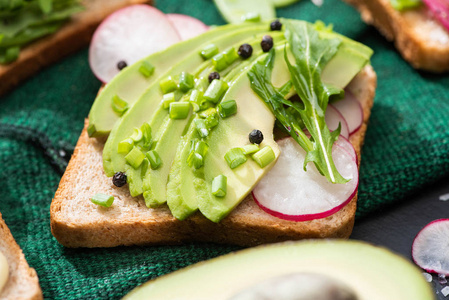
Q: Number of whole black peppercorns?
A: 7